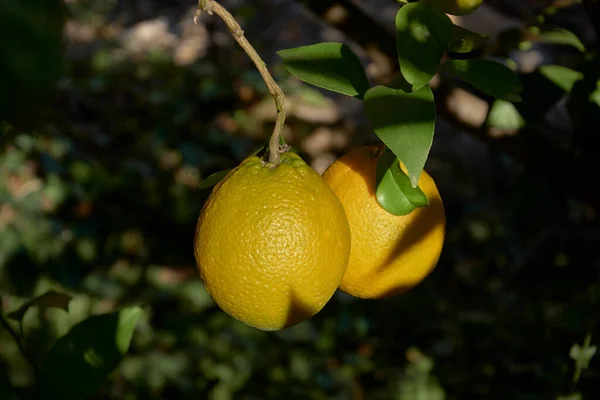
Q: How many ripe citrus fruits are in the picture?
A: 2